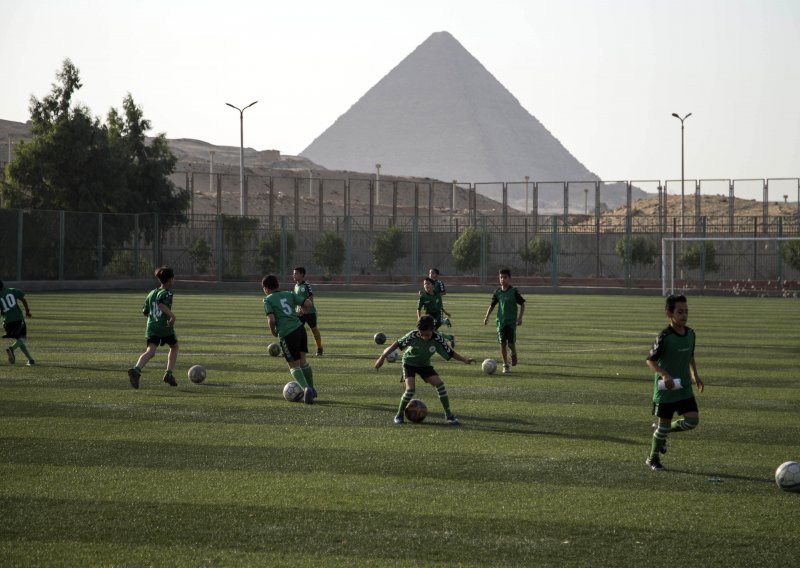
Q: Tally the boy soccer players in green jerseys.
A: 9